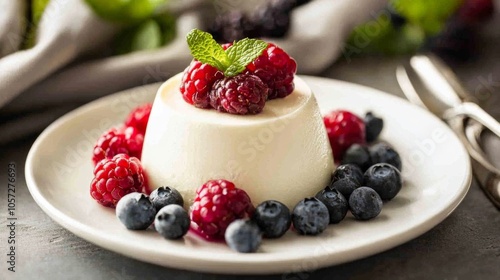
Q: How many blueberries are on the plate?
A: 13